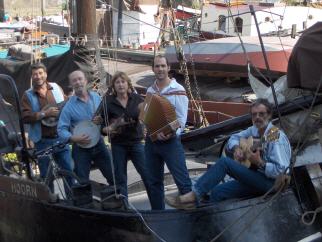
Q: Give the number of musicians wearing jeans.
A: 5